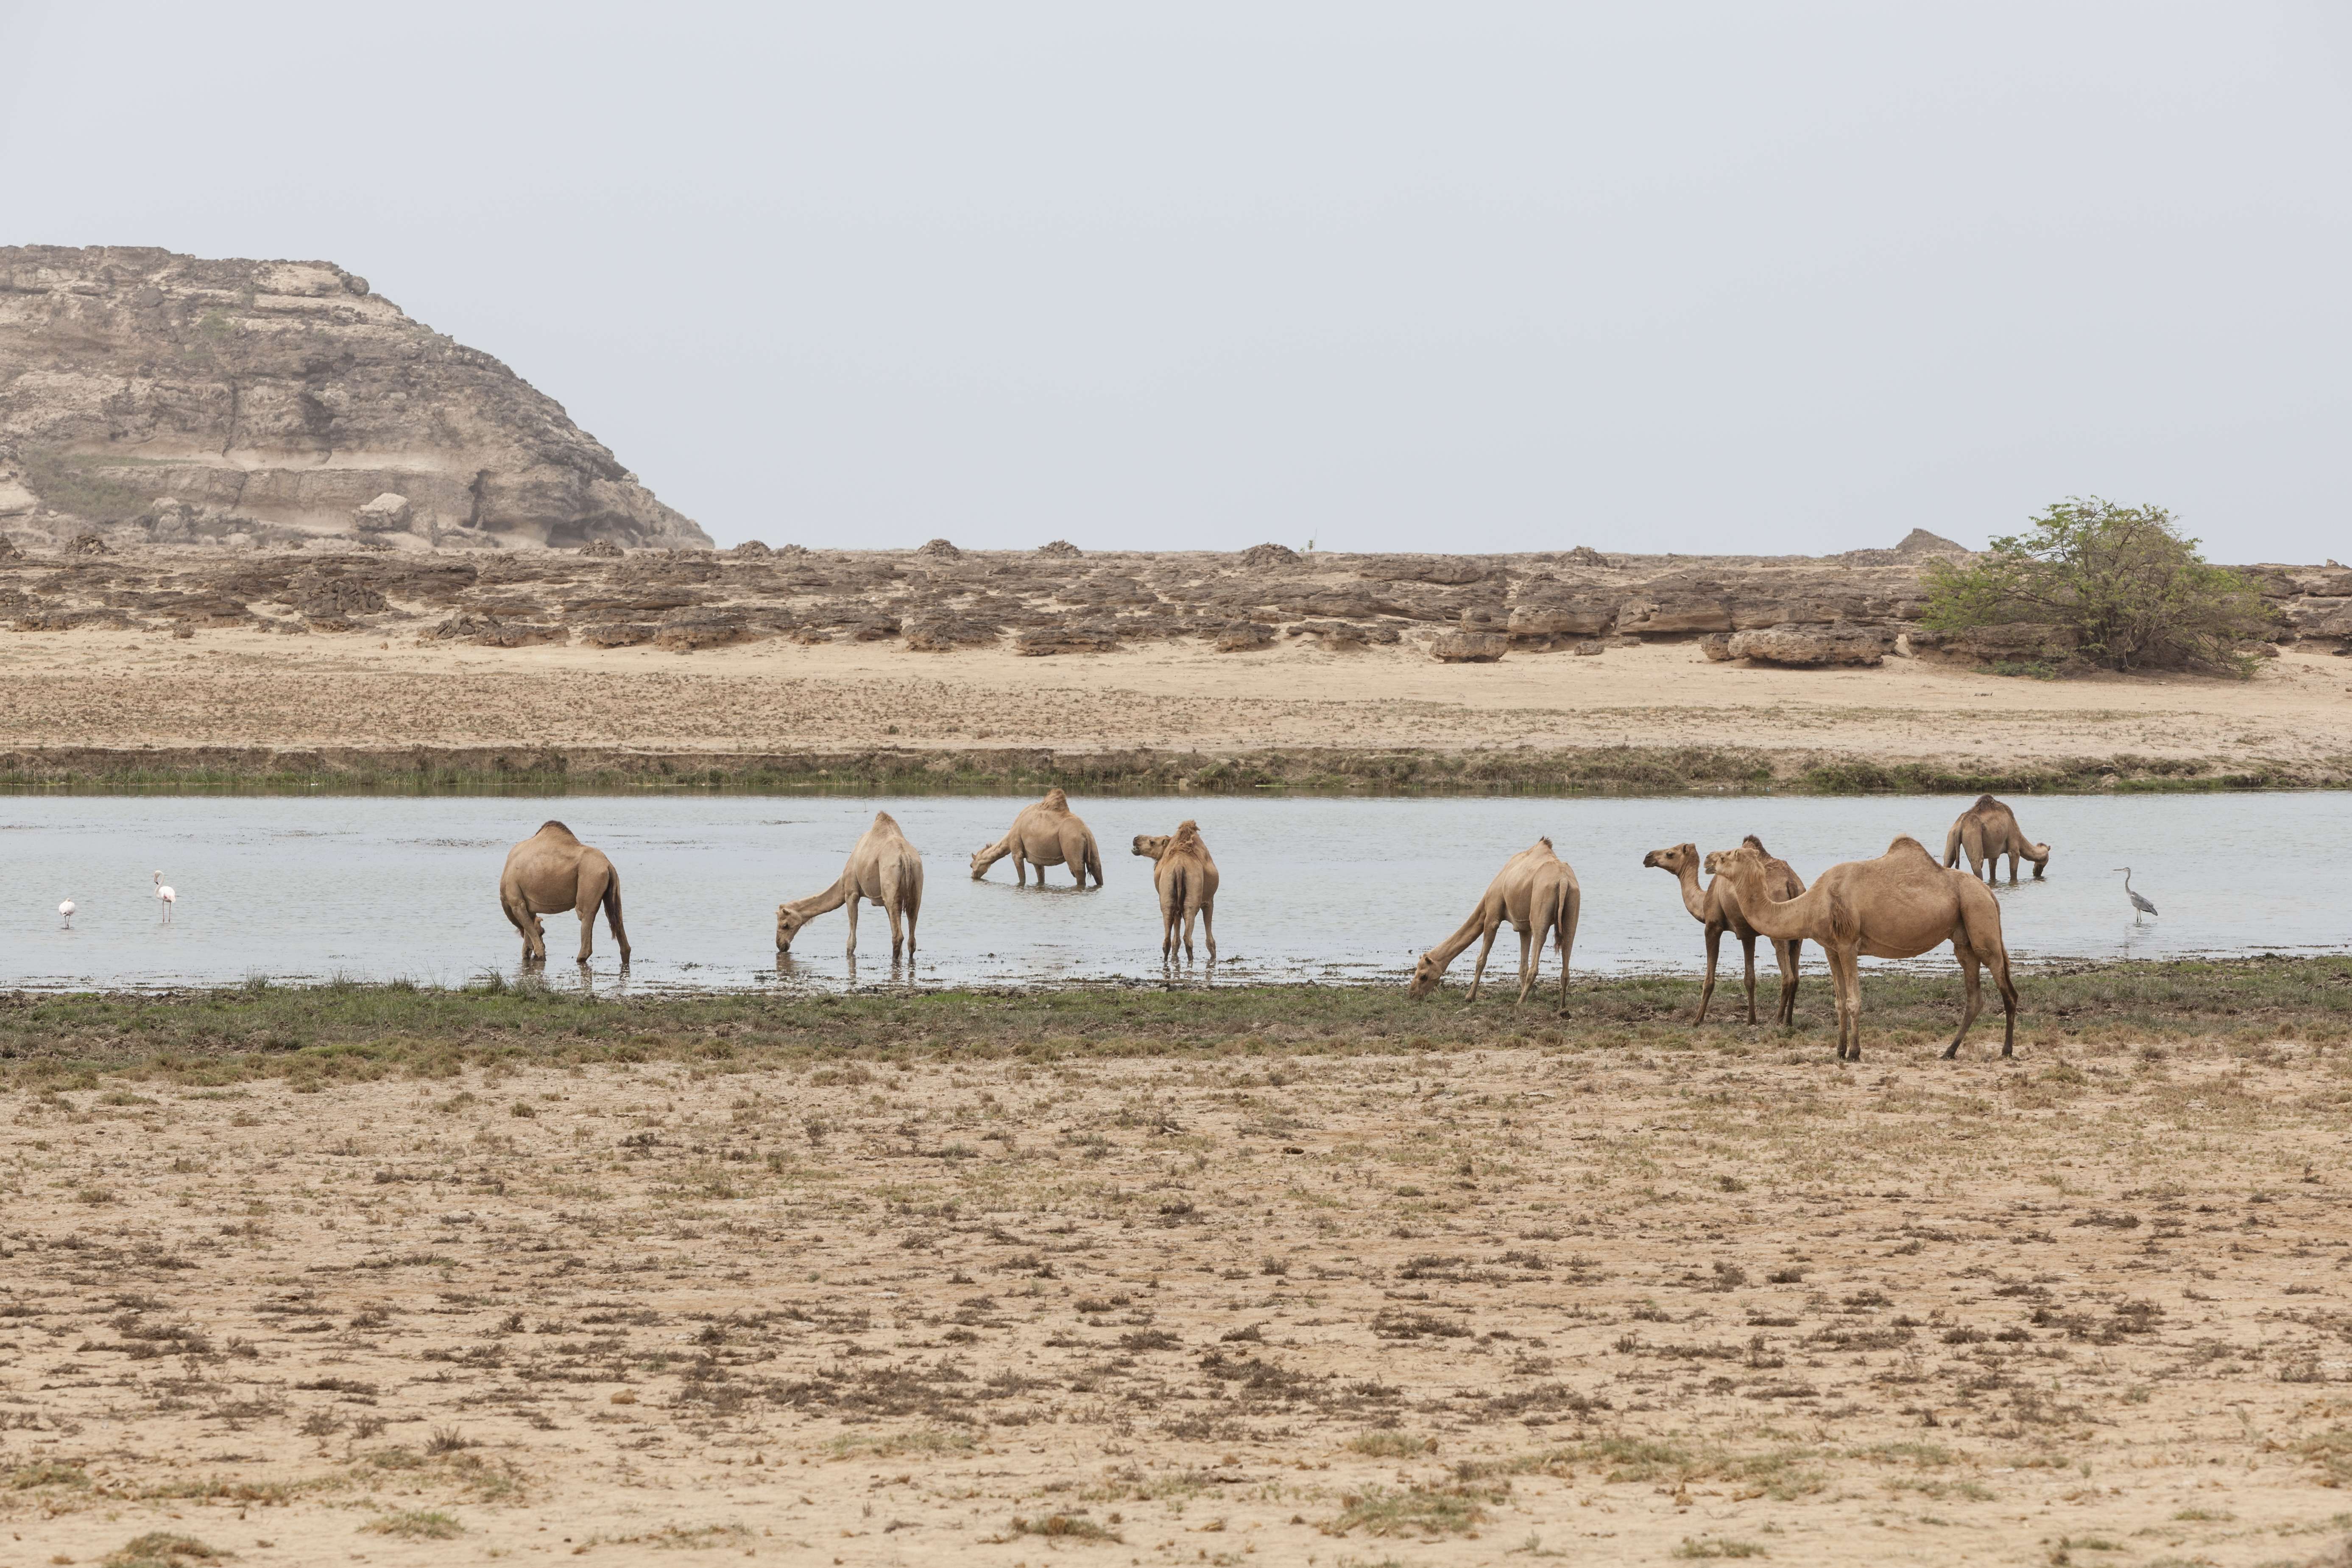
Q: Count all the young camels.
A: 0